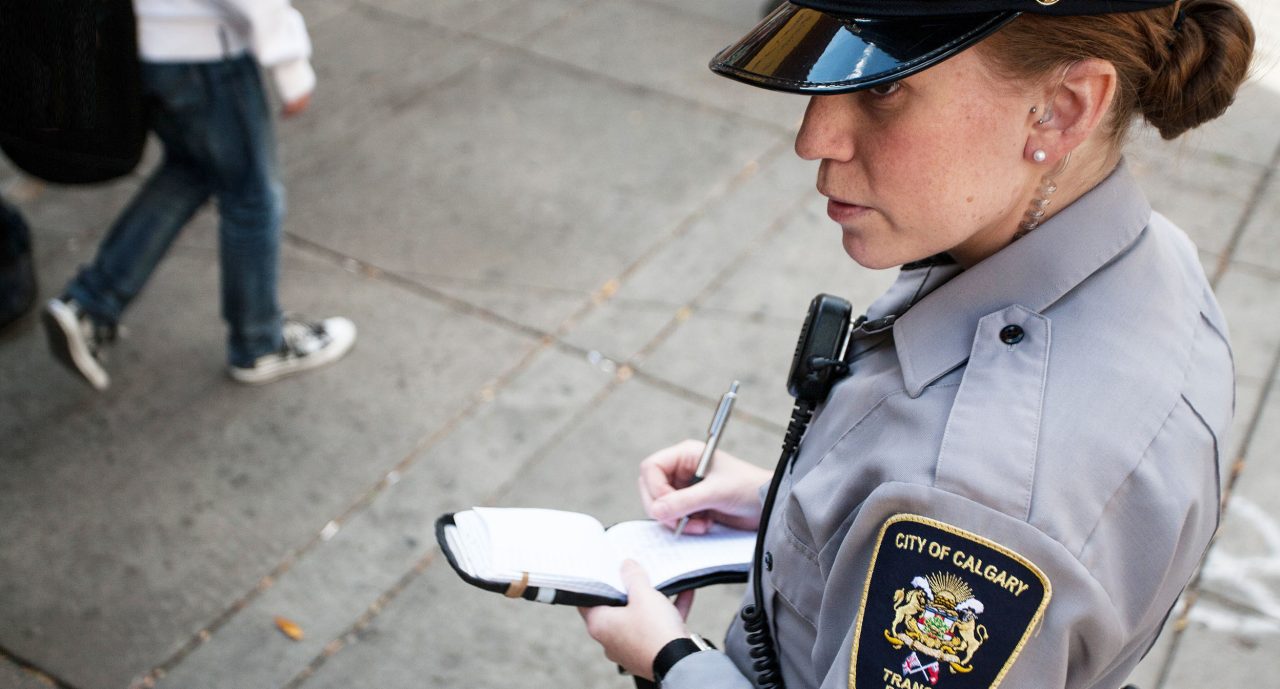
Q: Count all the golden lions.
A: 2